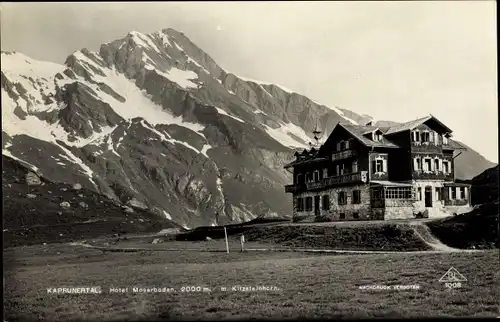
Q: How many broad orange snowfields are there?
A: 0